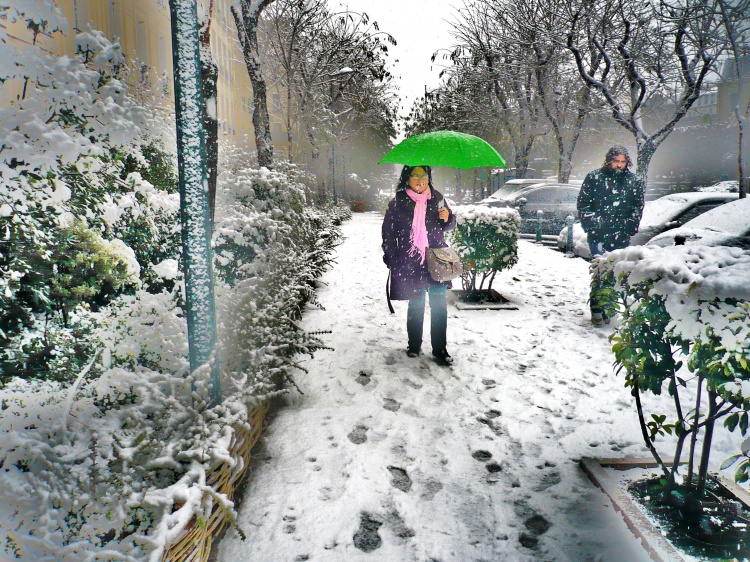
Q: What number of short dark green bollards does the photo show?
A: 2